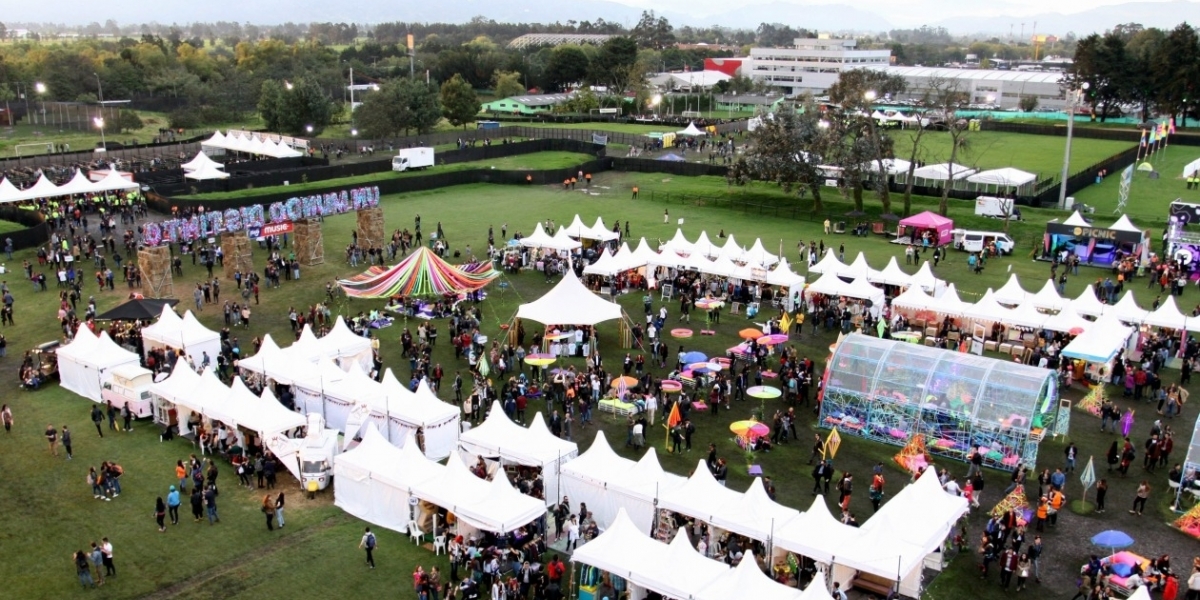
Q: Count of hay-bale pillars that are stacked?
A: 4